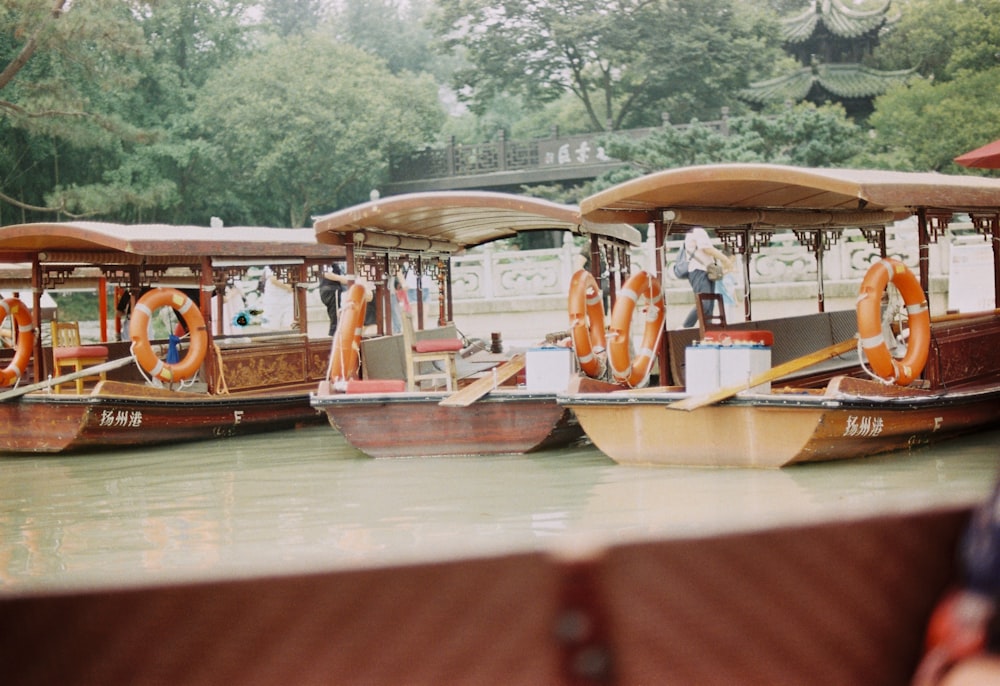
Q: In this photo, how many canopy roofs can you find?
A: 3